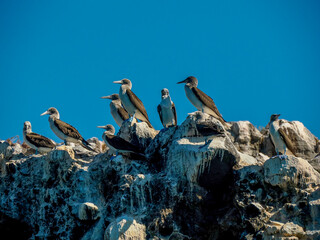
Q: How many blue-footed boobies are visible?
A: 8